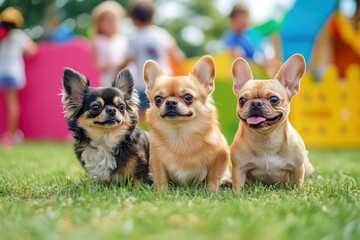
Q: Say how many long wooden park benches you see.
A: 0